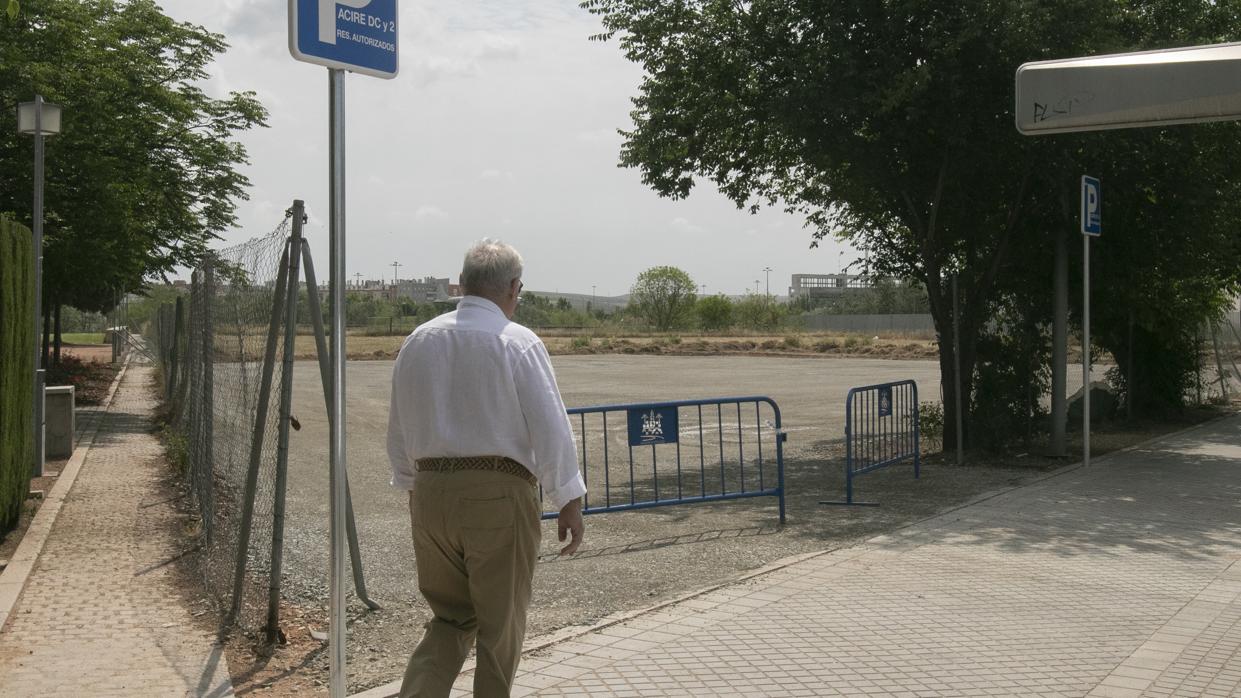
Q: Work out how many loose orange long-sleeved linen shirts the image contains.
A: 0